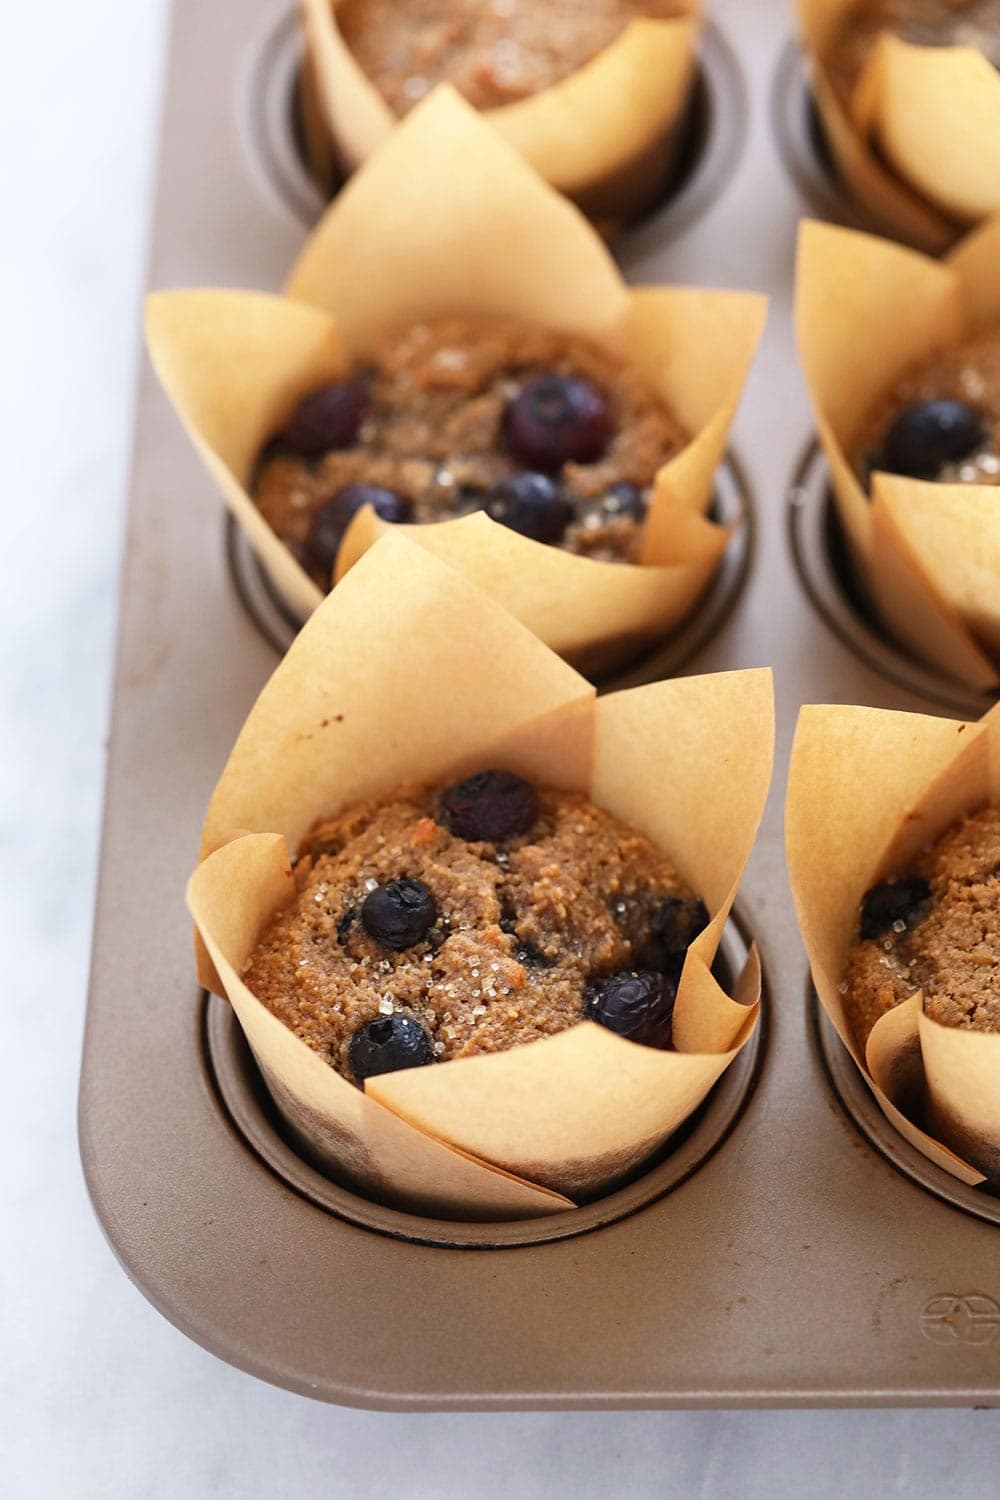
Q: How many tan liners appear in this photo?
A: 6